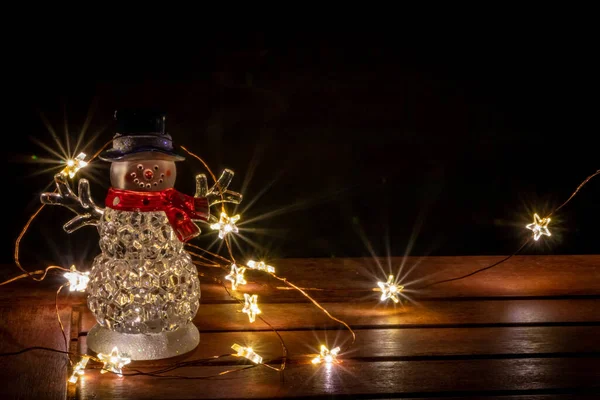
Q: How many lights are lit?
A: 12